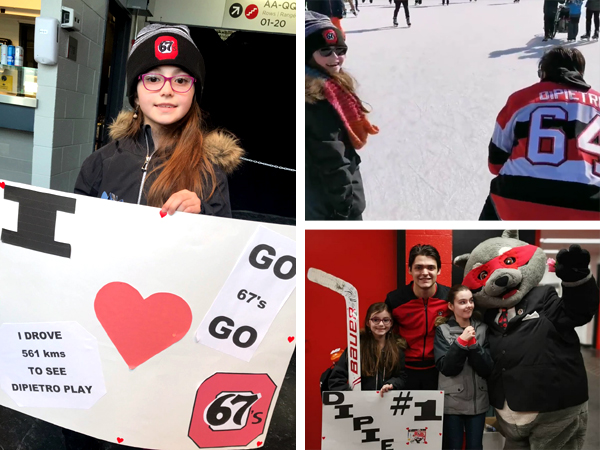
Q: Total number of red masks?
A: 1